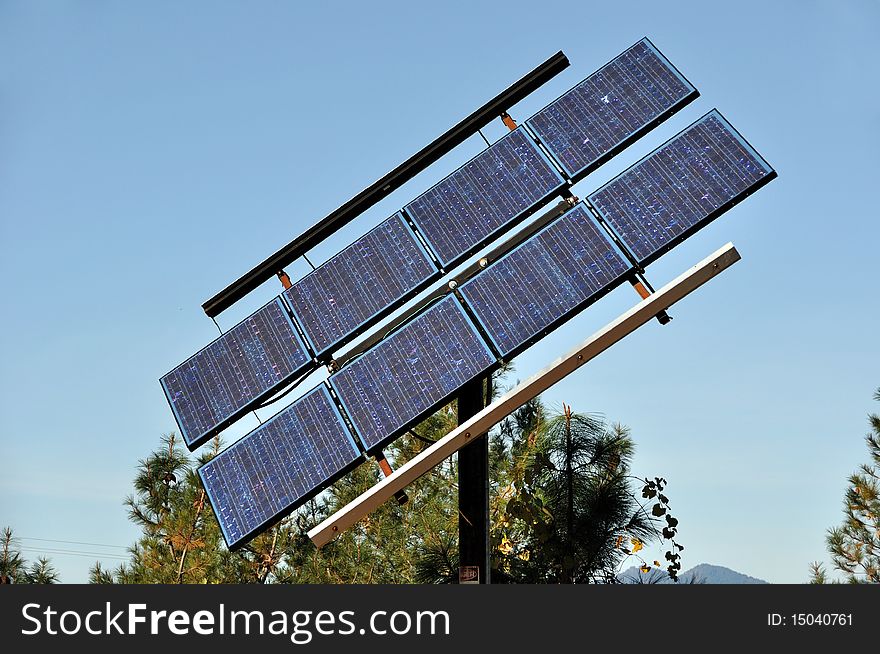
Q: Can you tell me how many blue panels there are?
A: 8